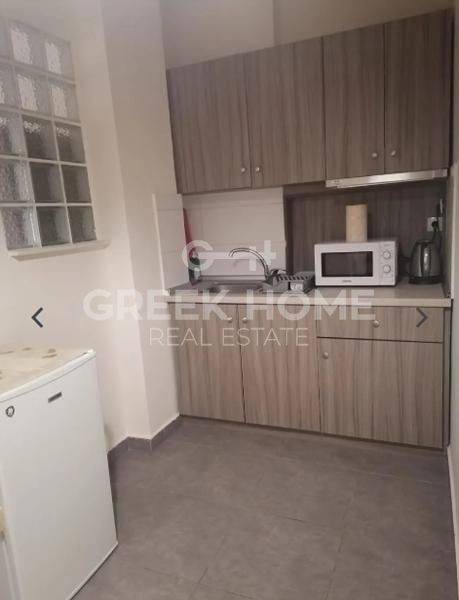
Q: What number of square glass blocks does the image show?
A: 15